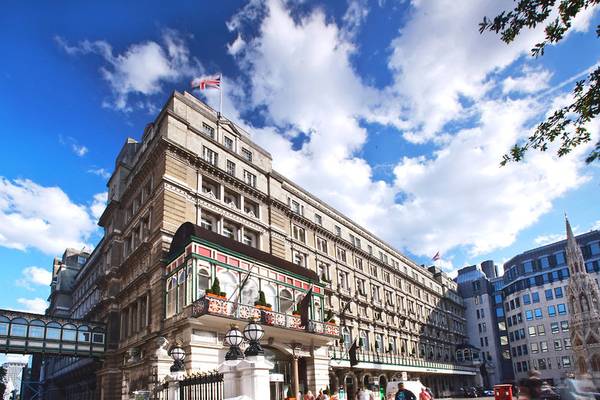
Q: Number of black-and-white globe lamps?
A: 3